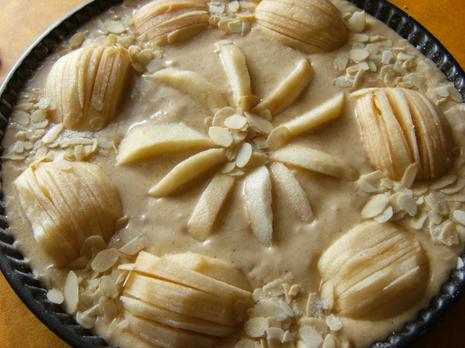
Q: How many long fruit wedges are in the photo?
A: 10